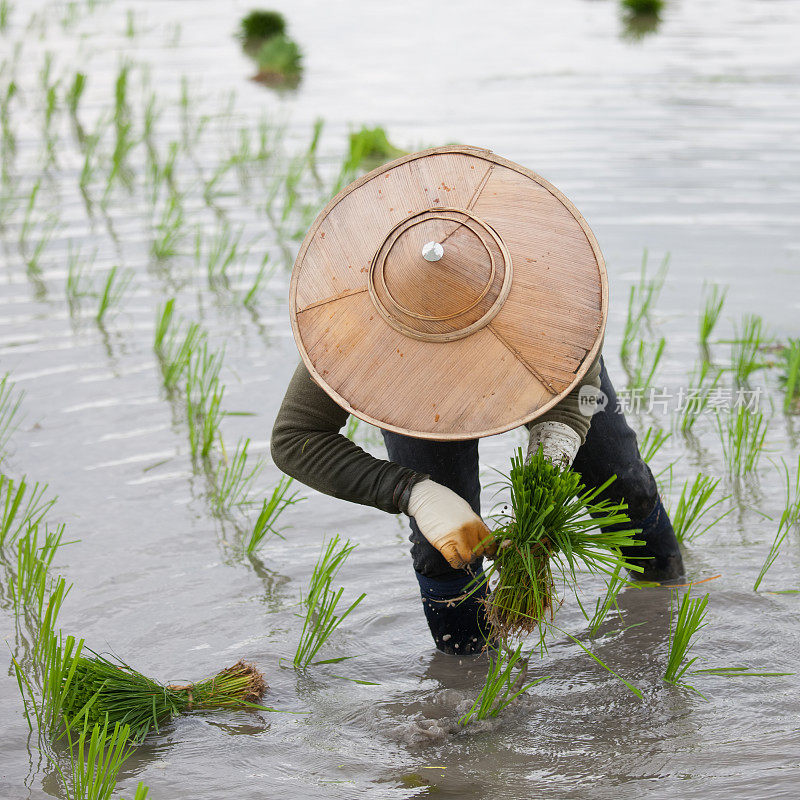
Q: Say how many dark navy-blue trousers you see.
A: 1